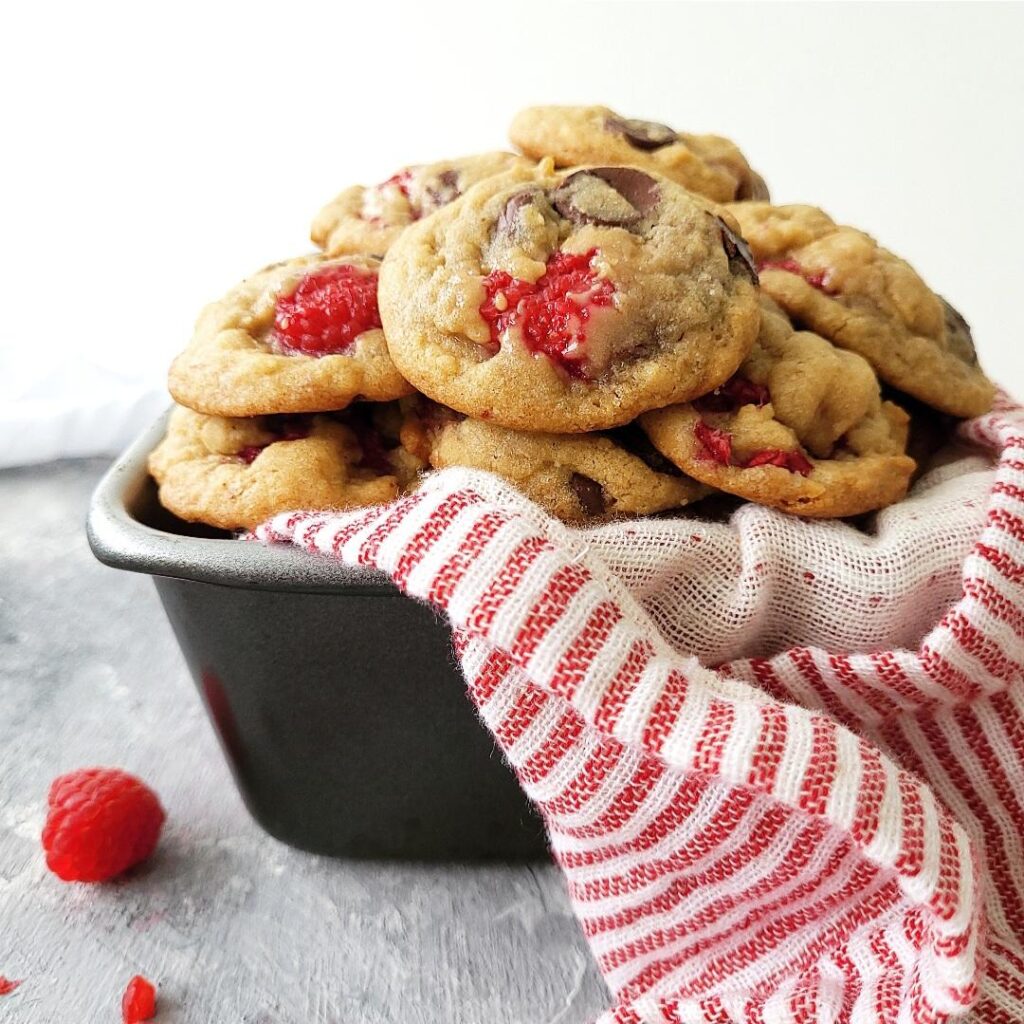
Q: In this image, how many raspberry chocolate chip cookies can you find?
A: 8